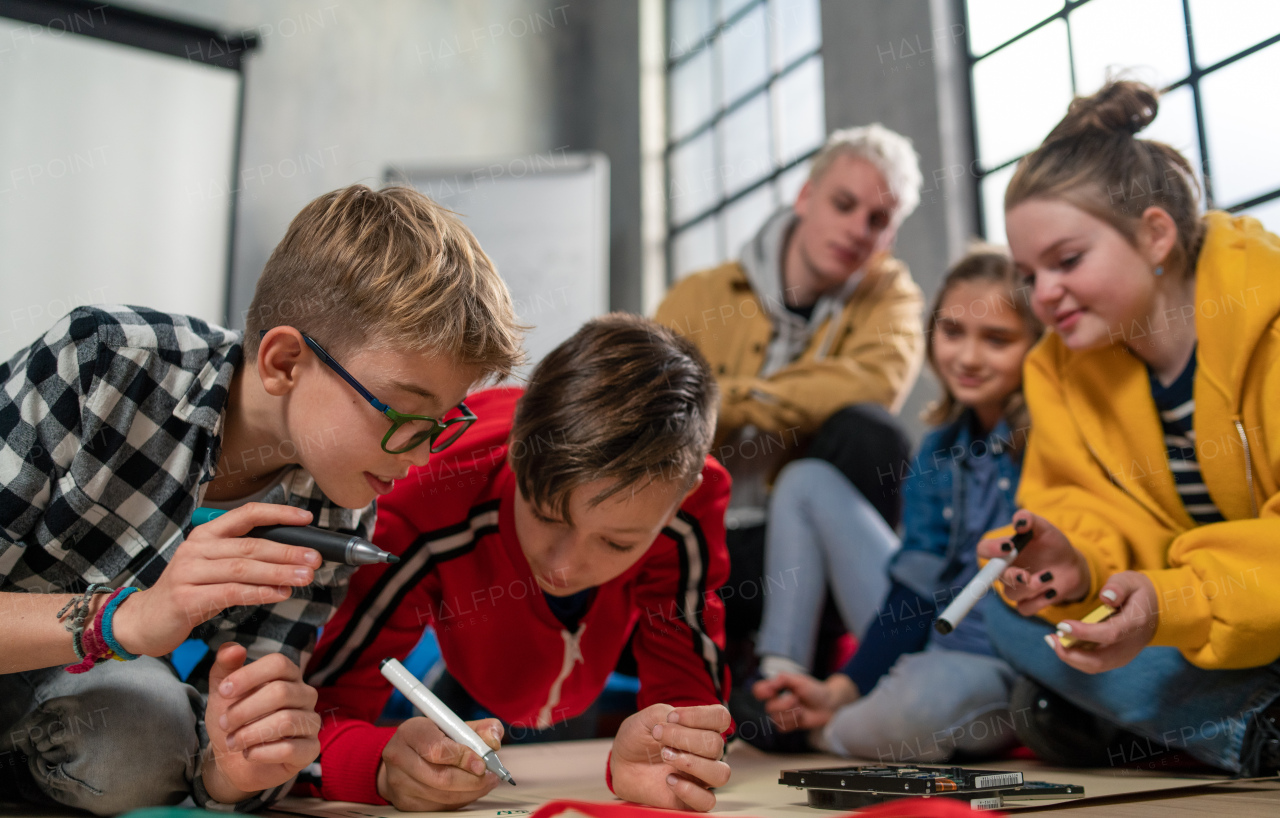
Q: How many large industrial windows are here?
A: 2